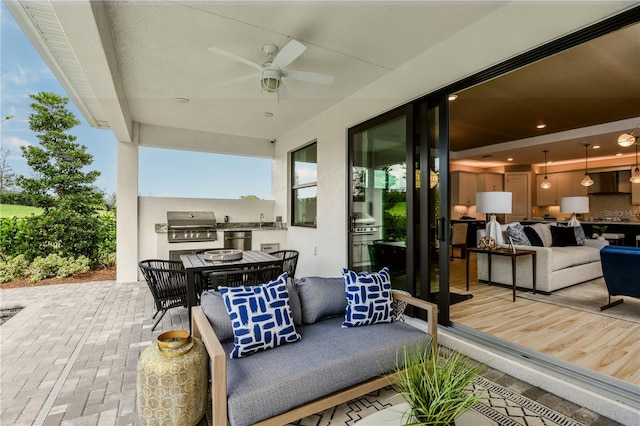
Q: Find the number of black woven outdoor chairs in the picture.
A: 4